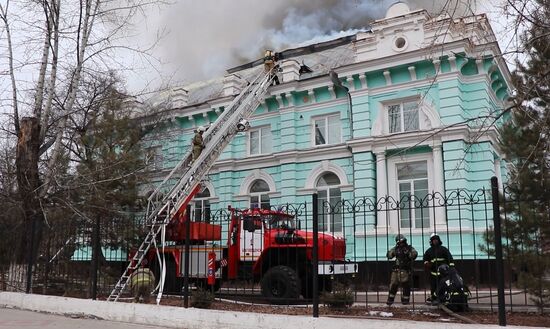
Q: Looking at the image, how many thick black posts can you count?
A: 5